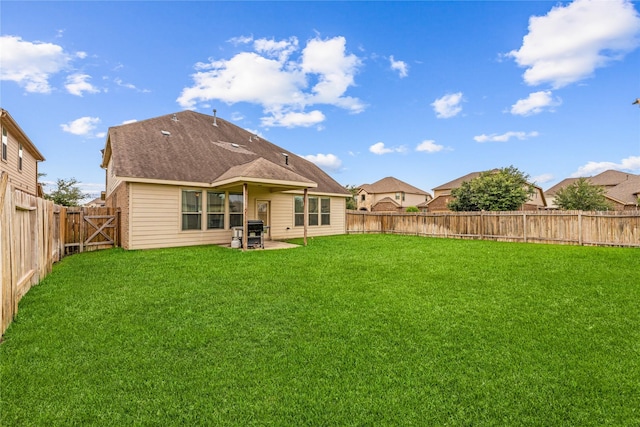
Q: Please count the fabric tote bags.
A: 0